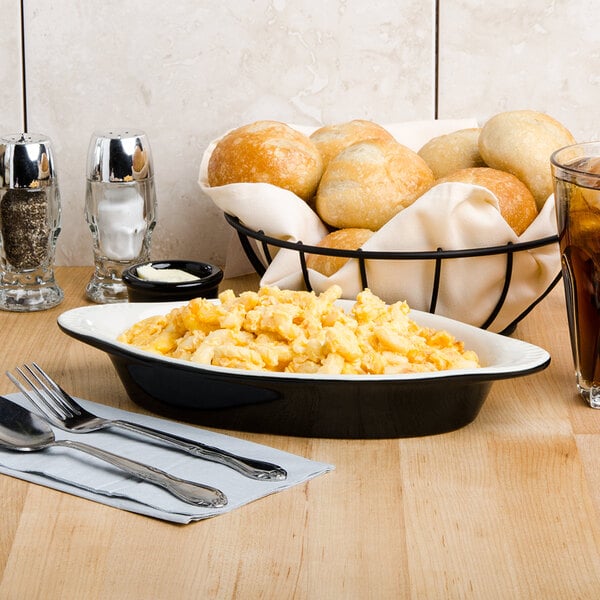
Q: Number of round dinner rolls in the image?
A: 7